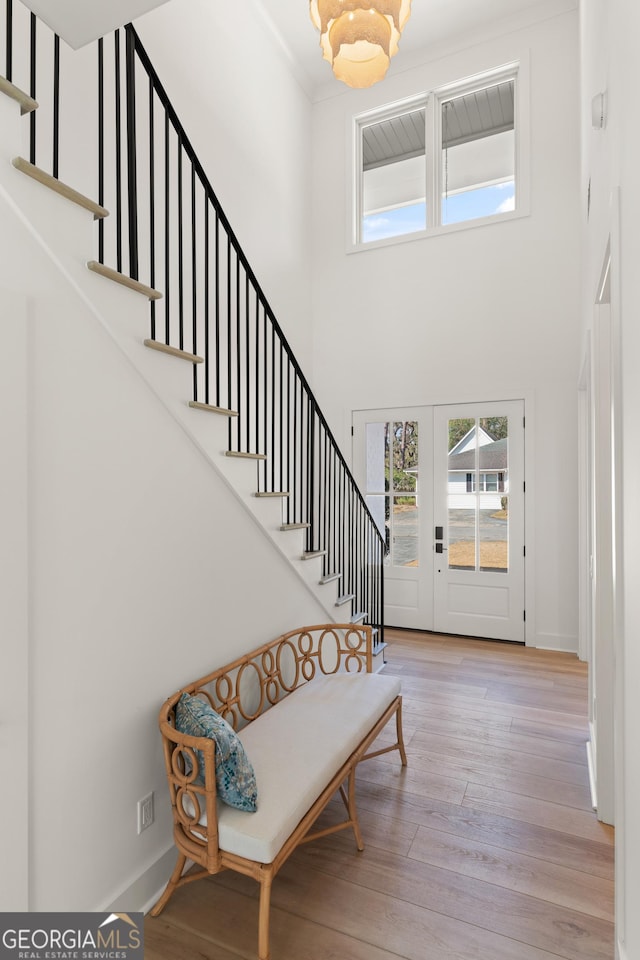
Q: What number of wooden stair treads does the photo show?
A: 14